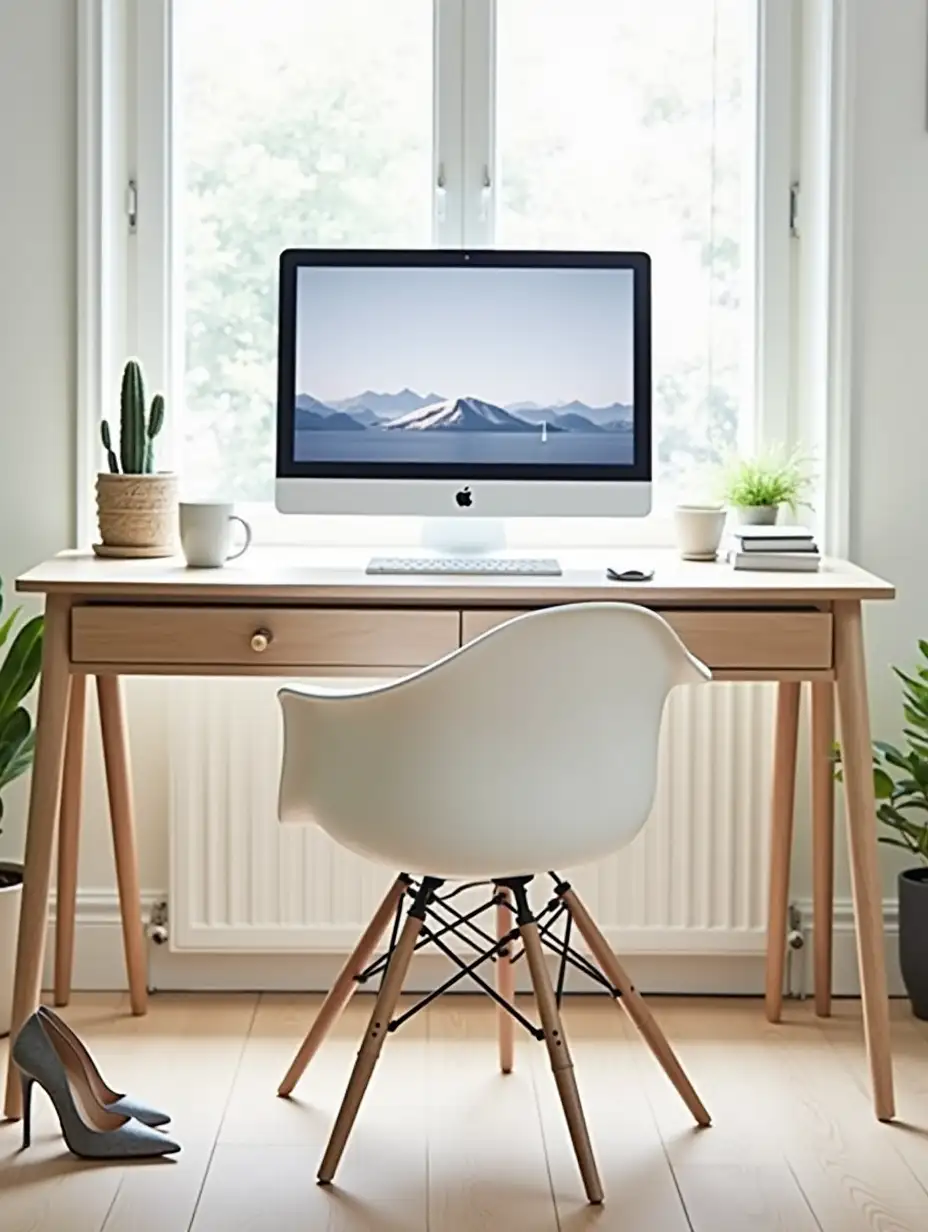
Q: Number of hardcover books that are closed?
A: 2